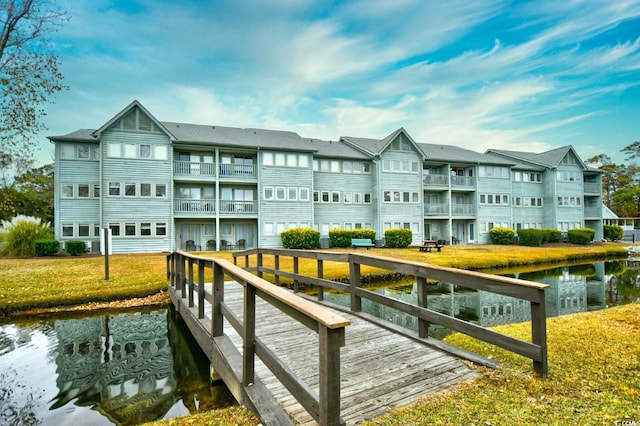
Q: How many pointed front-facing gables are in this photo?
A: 3